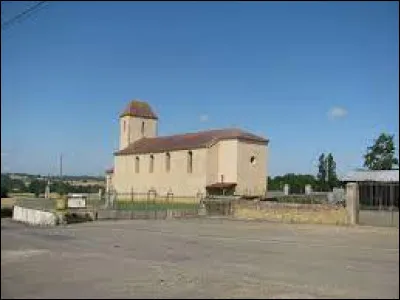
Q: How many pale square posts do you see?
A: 3